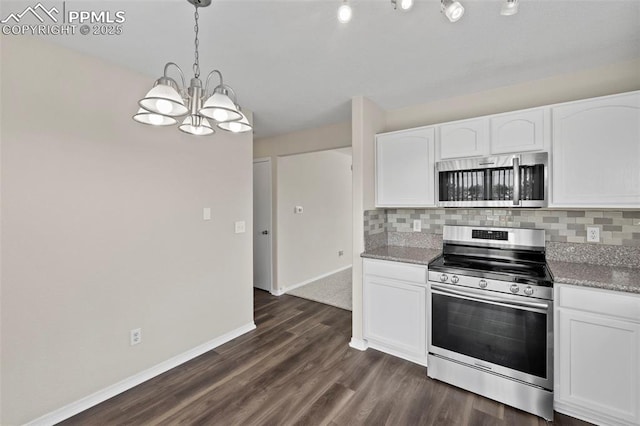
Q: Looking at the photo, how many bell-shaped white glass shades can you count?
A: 5